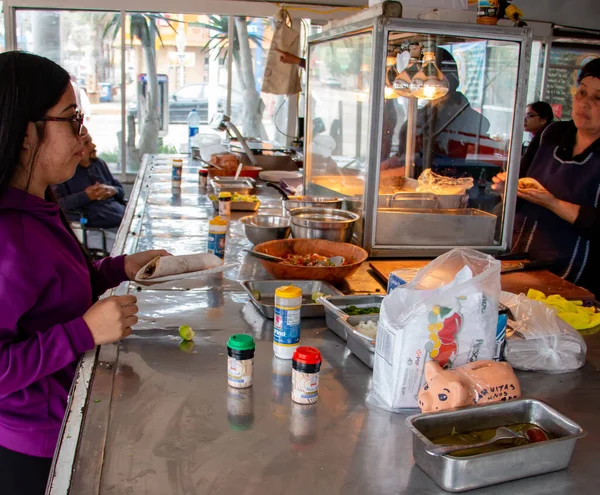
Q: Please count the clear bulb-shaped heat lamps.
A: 3